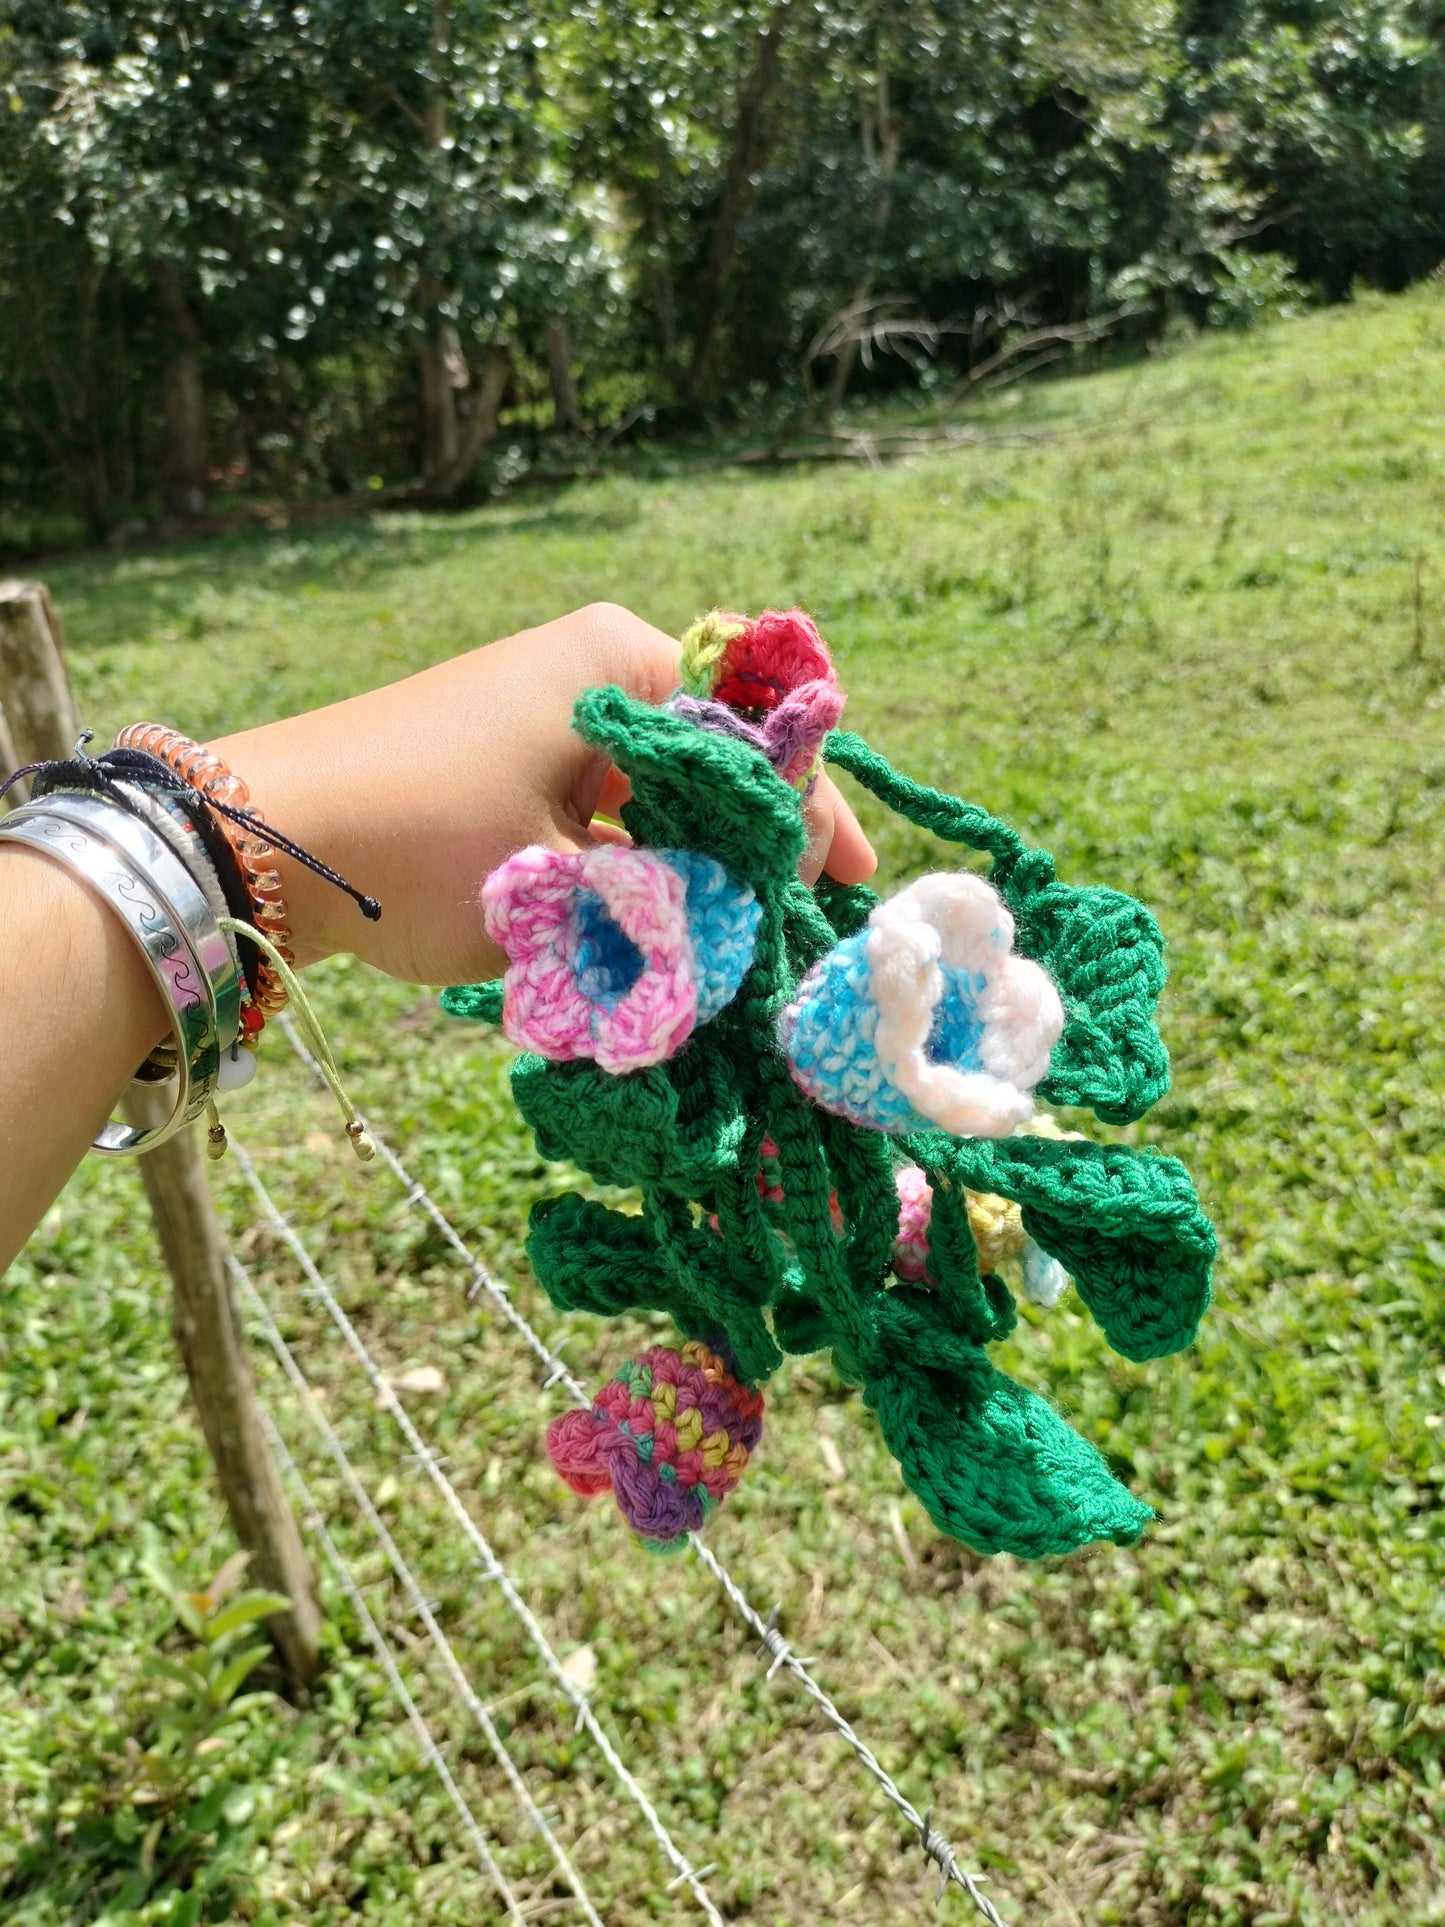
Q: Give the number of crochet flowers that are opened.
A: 3